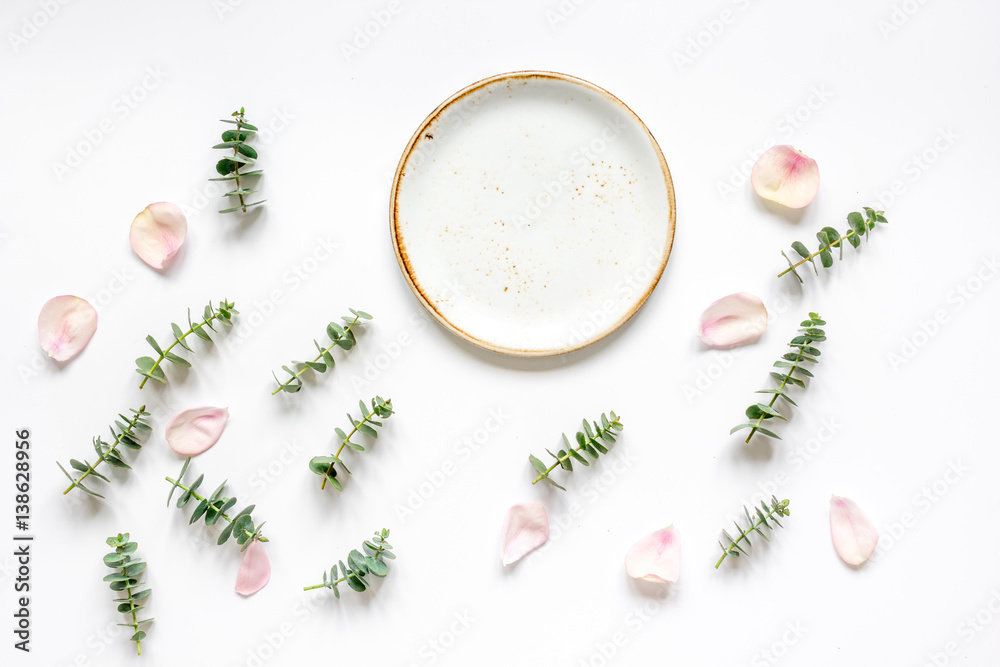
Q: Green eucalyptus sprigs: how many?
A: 12